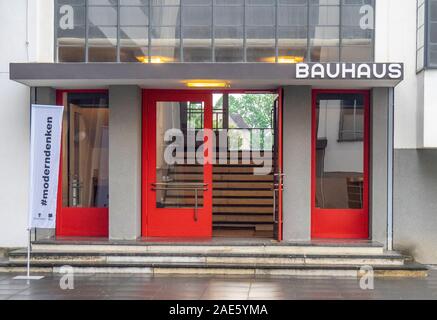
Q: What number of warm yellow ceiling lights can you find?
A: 3